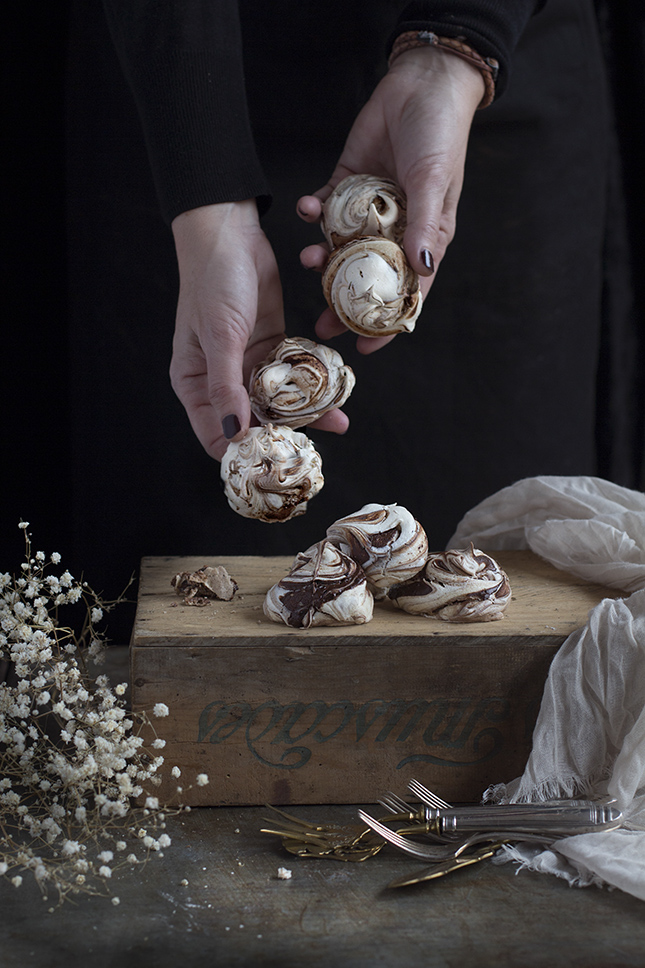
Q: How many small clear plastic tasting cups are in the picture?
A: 0